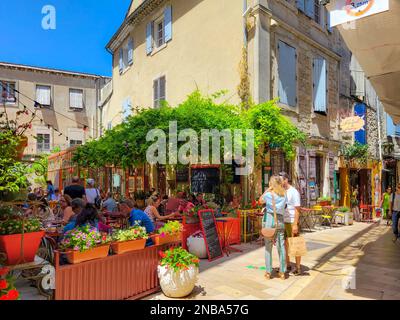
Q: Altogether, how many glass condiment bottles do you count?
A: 0